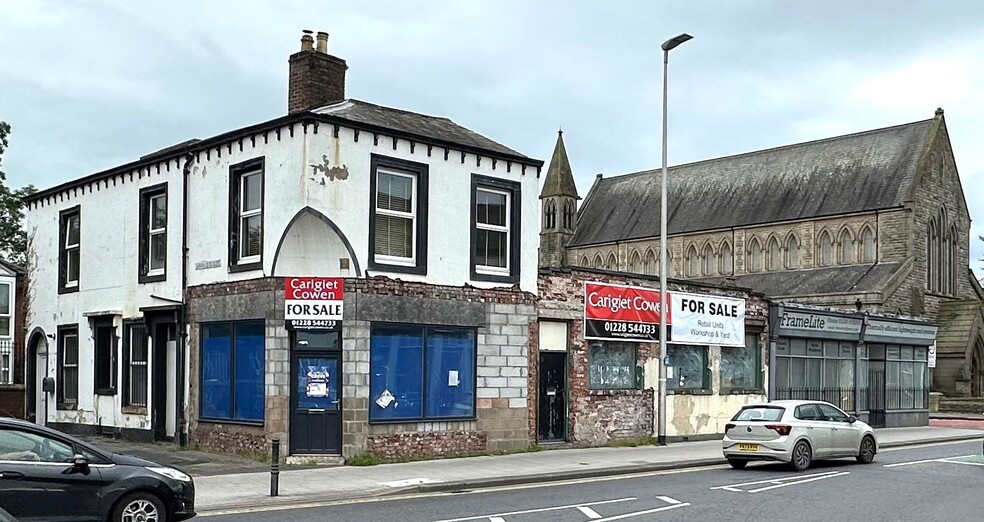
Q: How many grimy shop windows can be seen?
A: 3